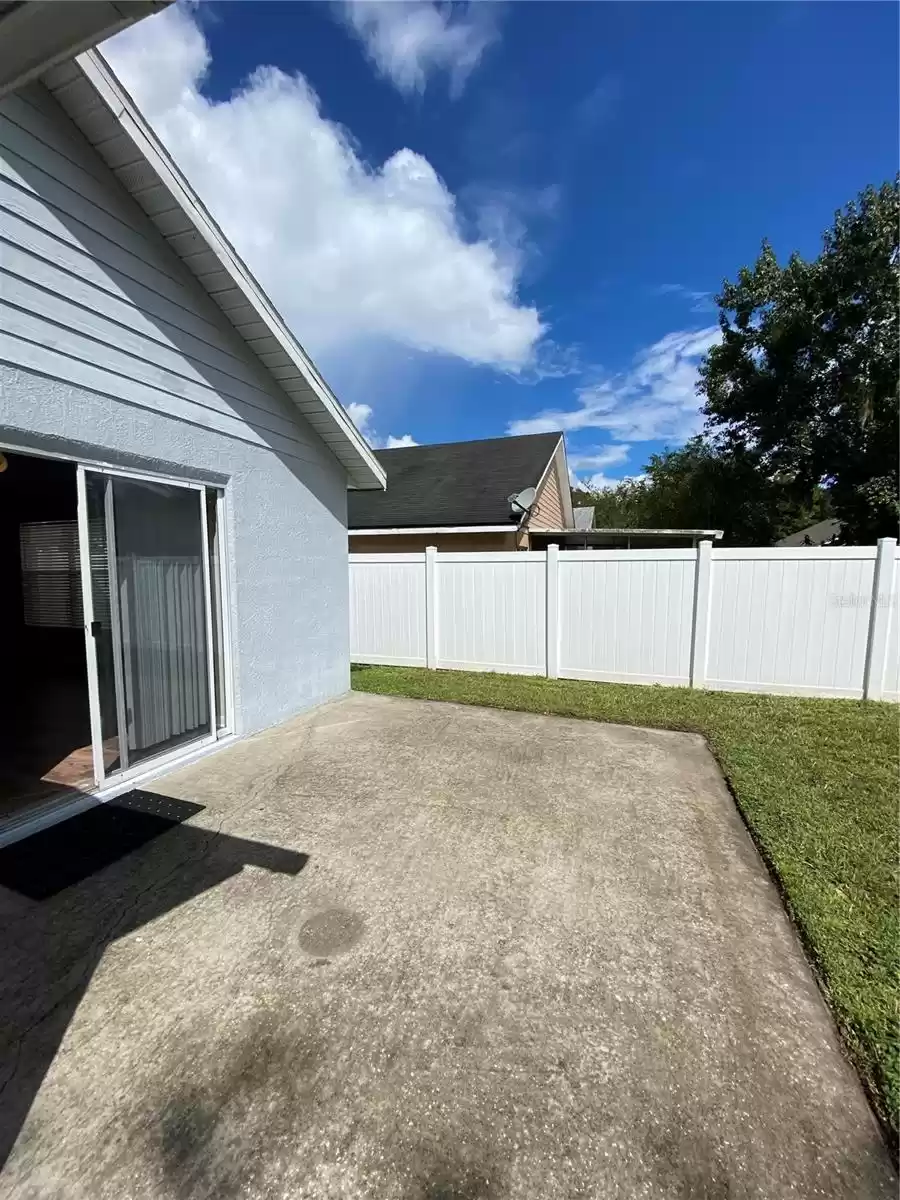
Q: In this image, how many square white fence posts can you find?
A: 4